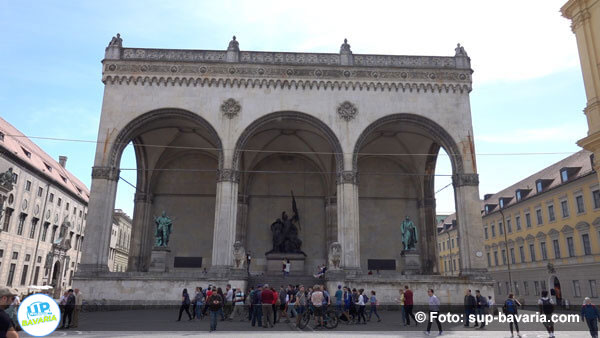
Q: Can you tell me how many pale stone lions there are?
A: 2